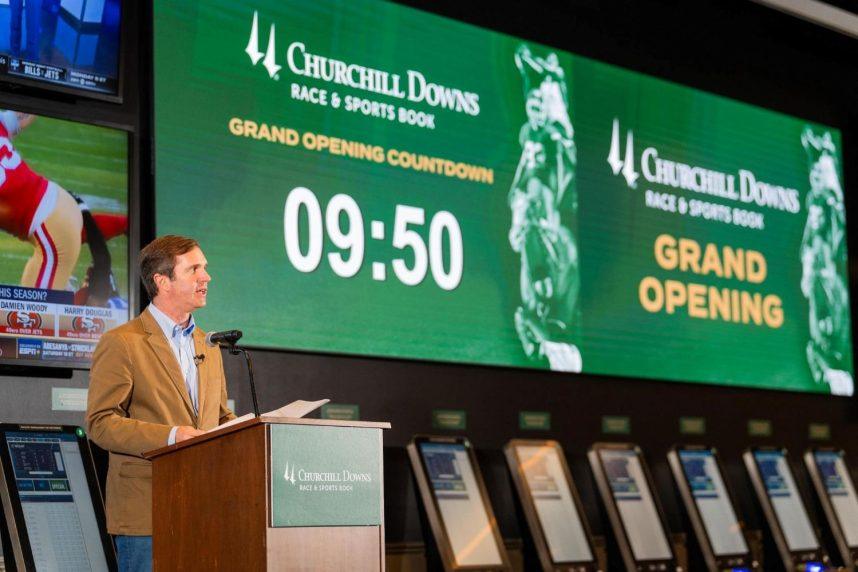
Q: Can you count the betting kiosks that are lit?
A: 7